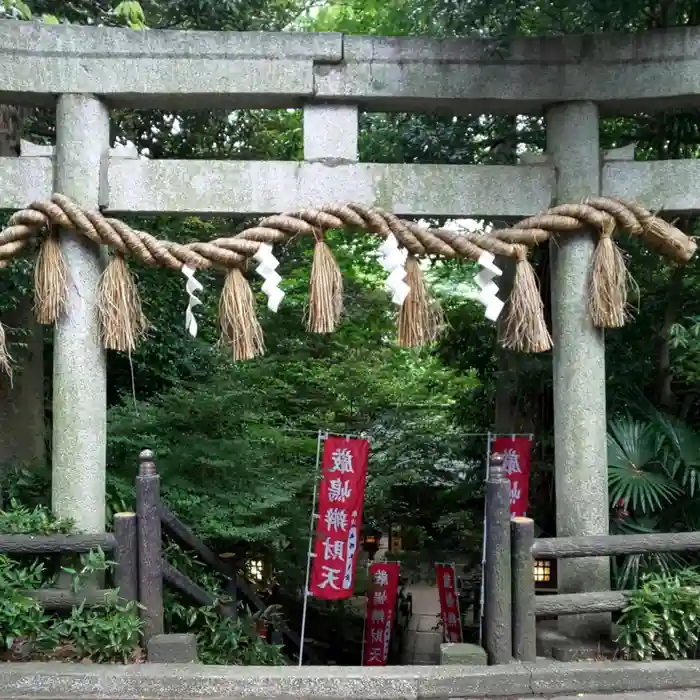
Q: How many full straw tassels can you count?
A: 7